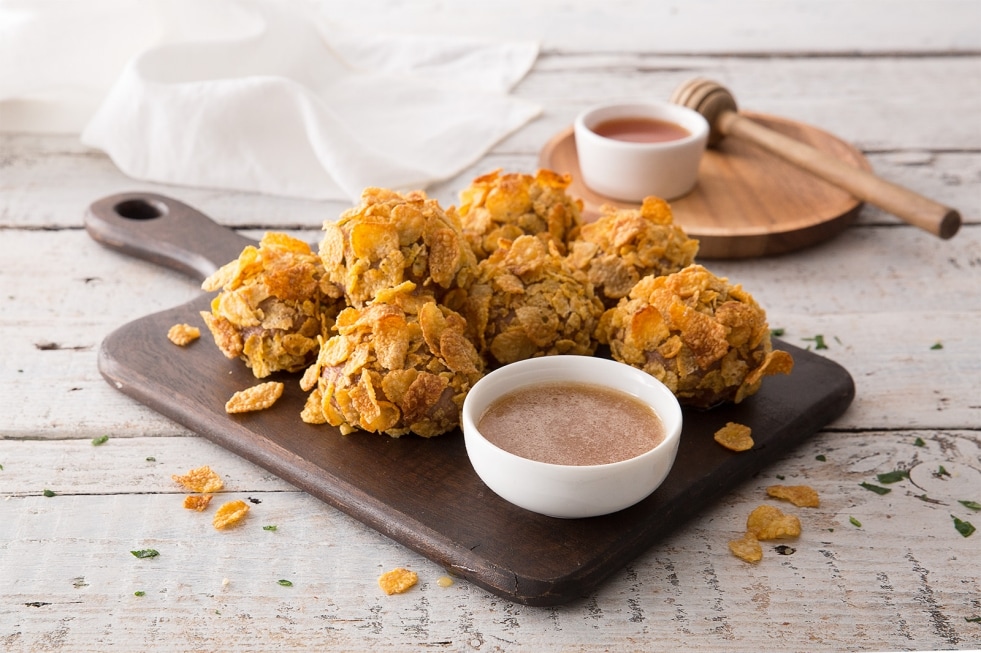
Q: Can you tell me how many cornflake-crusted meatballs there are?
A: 7